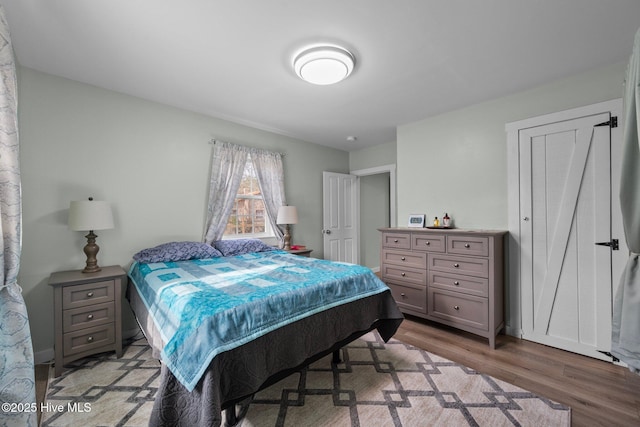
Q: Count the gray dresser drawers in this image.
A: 9